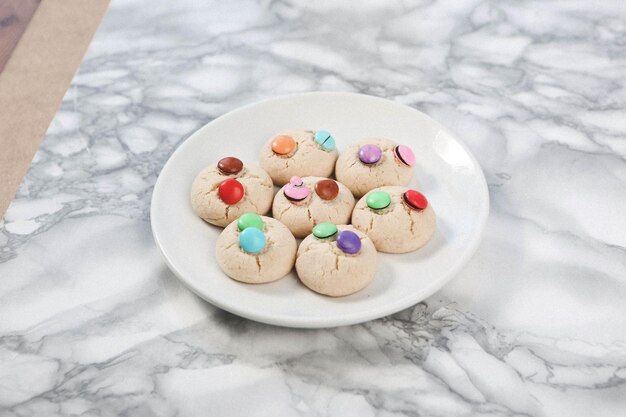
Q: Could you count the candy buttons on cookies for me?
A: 14